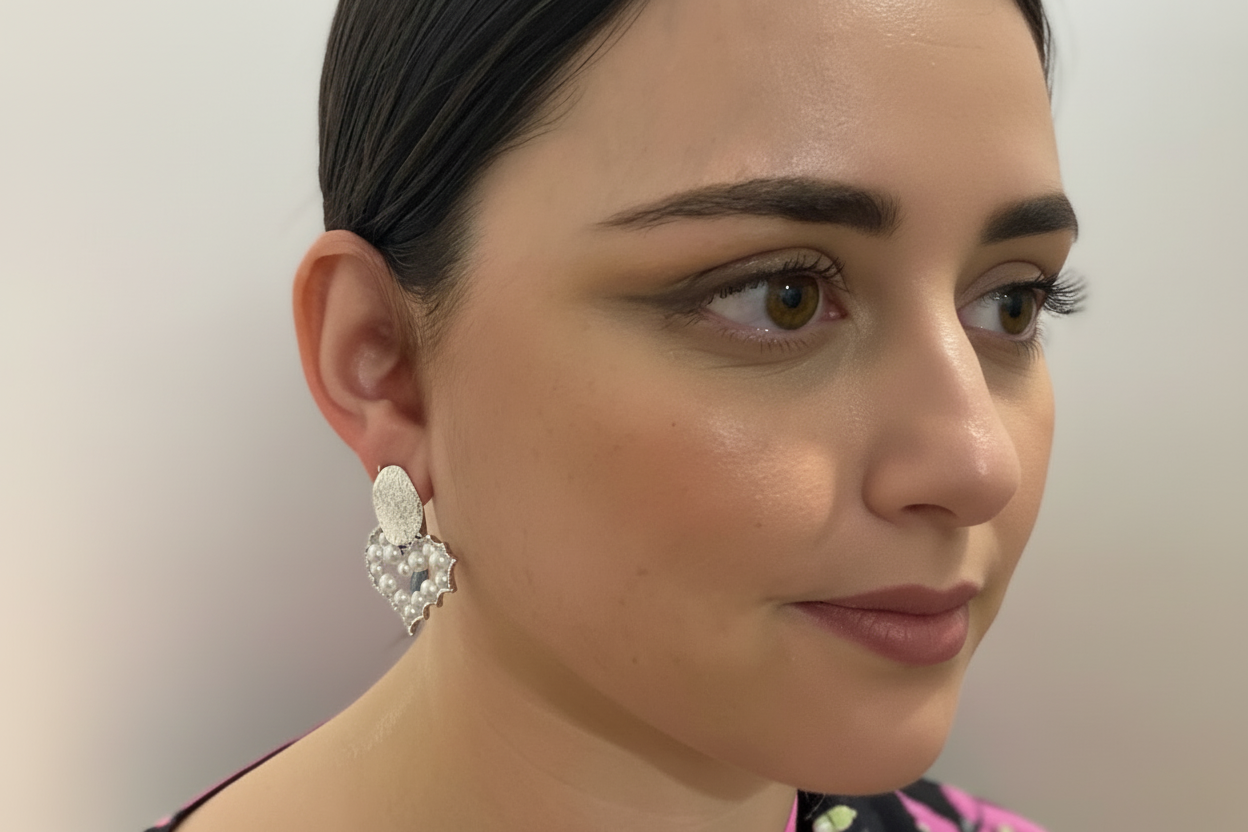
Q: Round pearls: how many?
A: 14